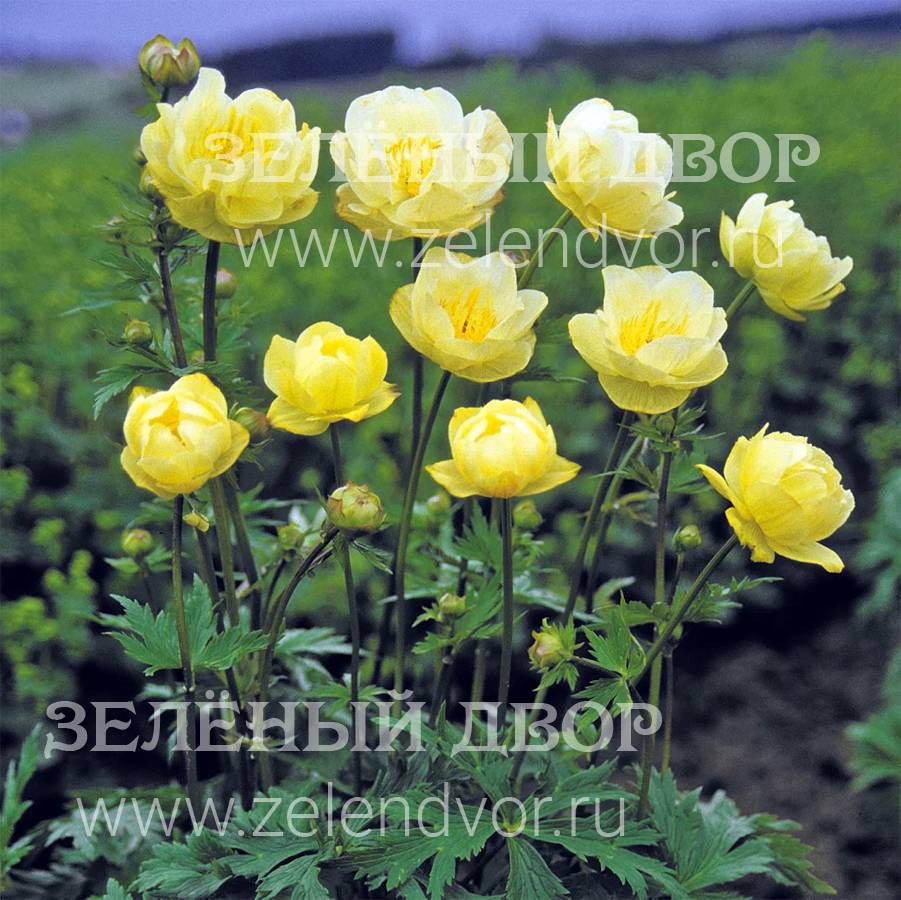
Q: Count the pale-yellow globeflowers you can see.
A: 10